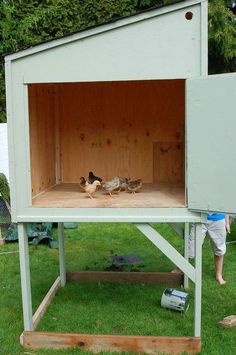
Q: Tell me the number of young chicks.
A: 6